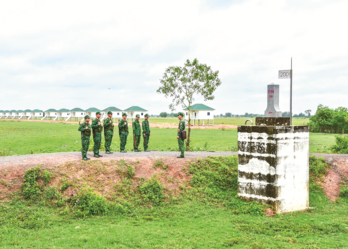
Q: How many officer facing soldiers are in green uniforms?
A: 6